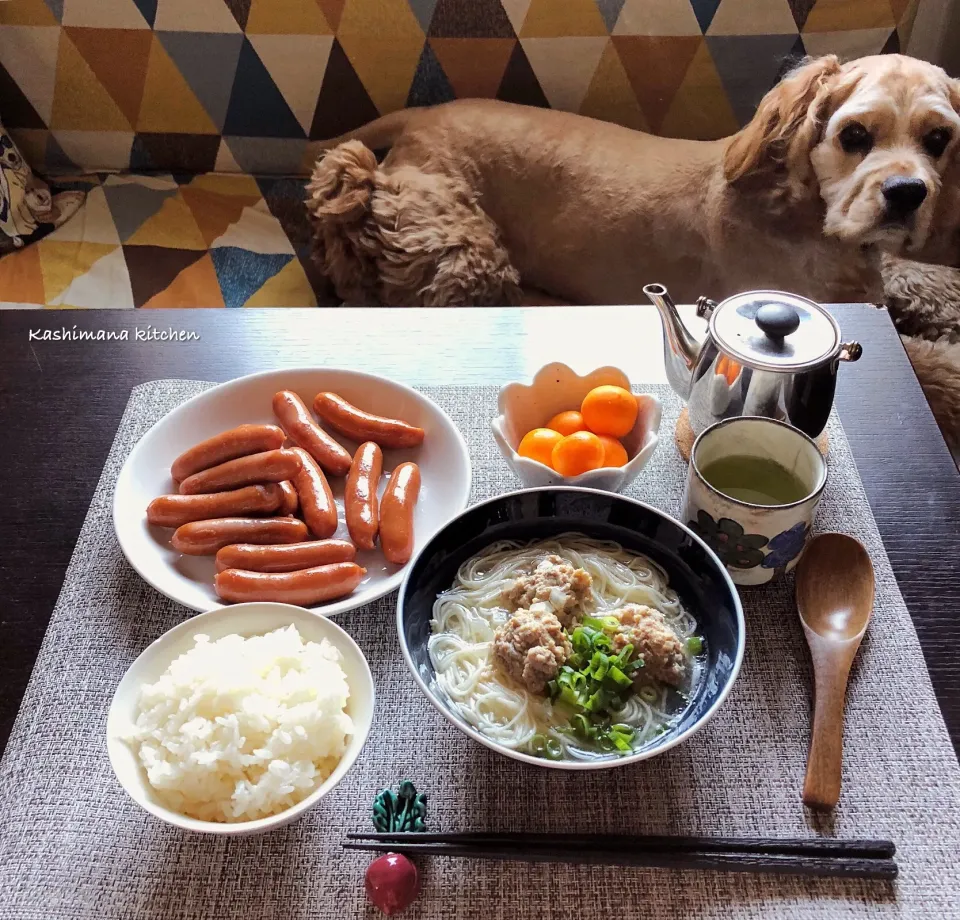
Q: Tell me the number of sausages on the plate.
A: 12